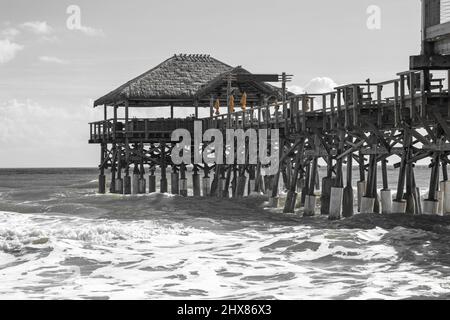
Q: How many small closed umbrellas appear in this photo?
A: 3